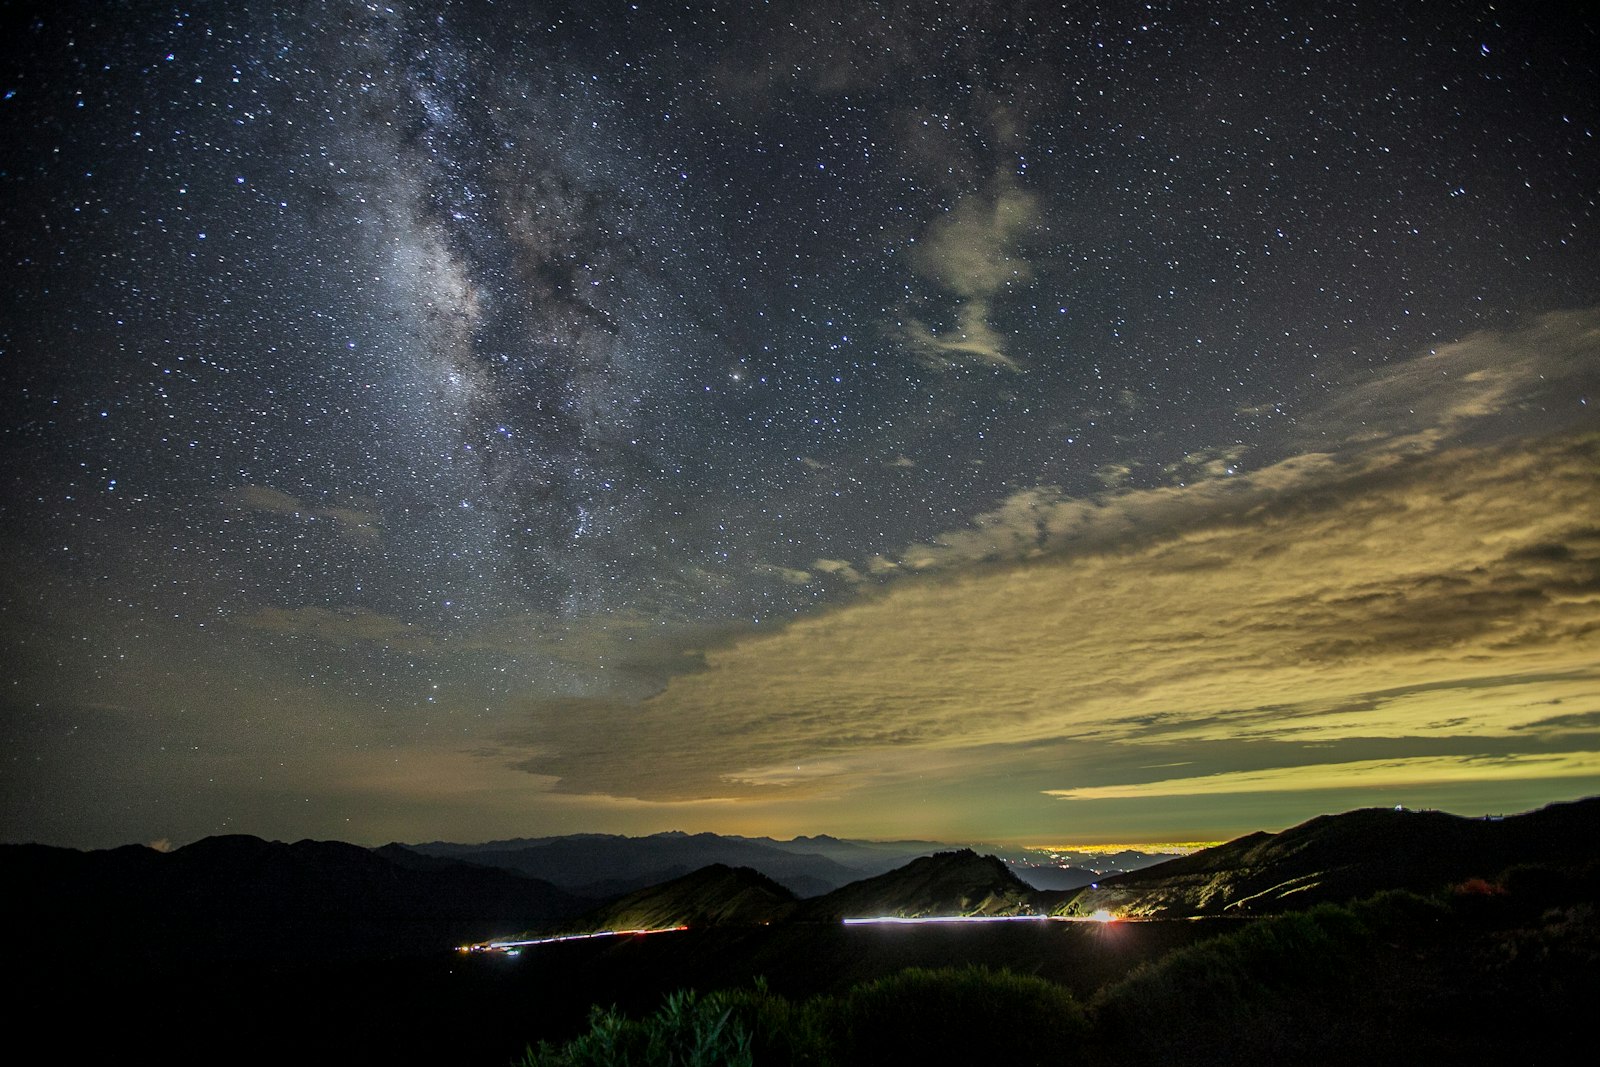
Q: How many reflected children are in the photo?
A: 0